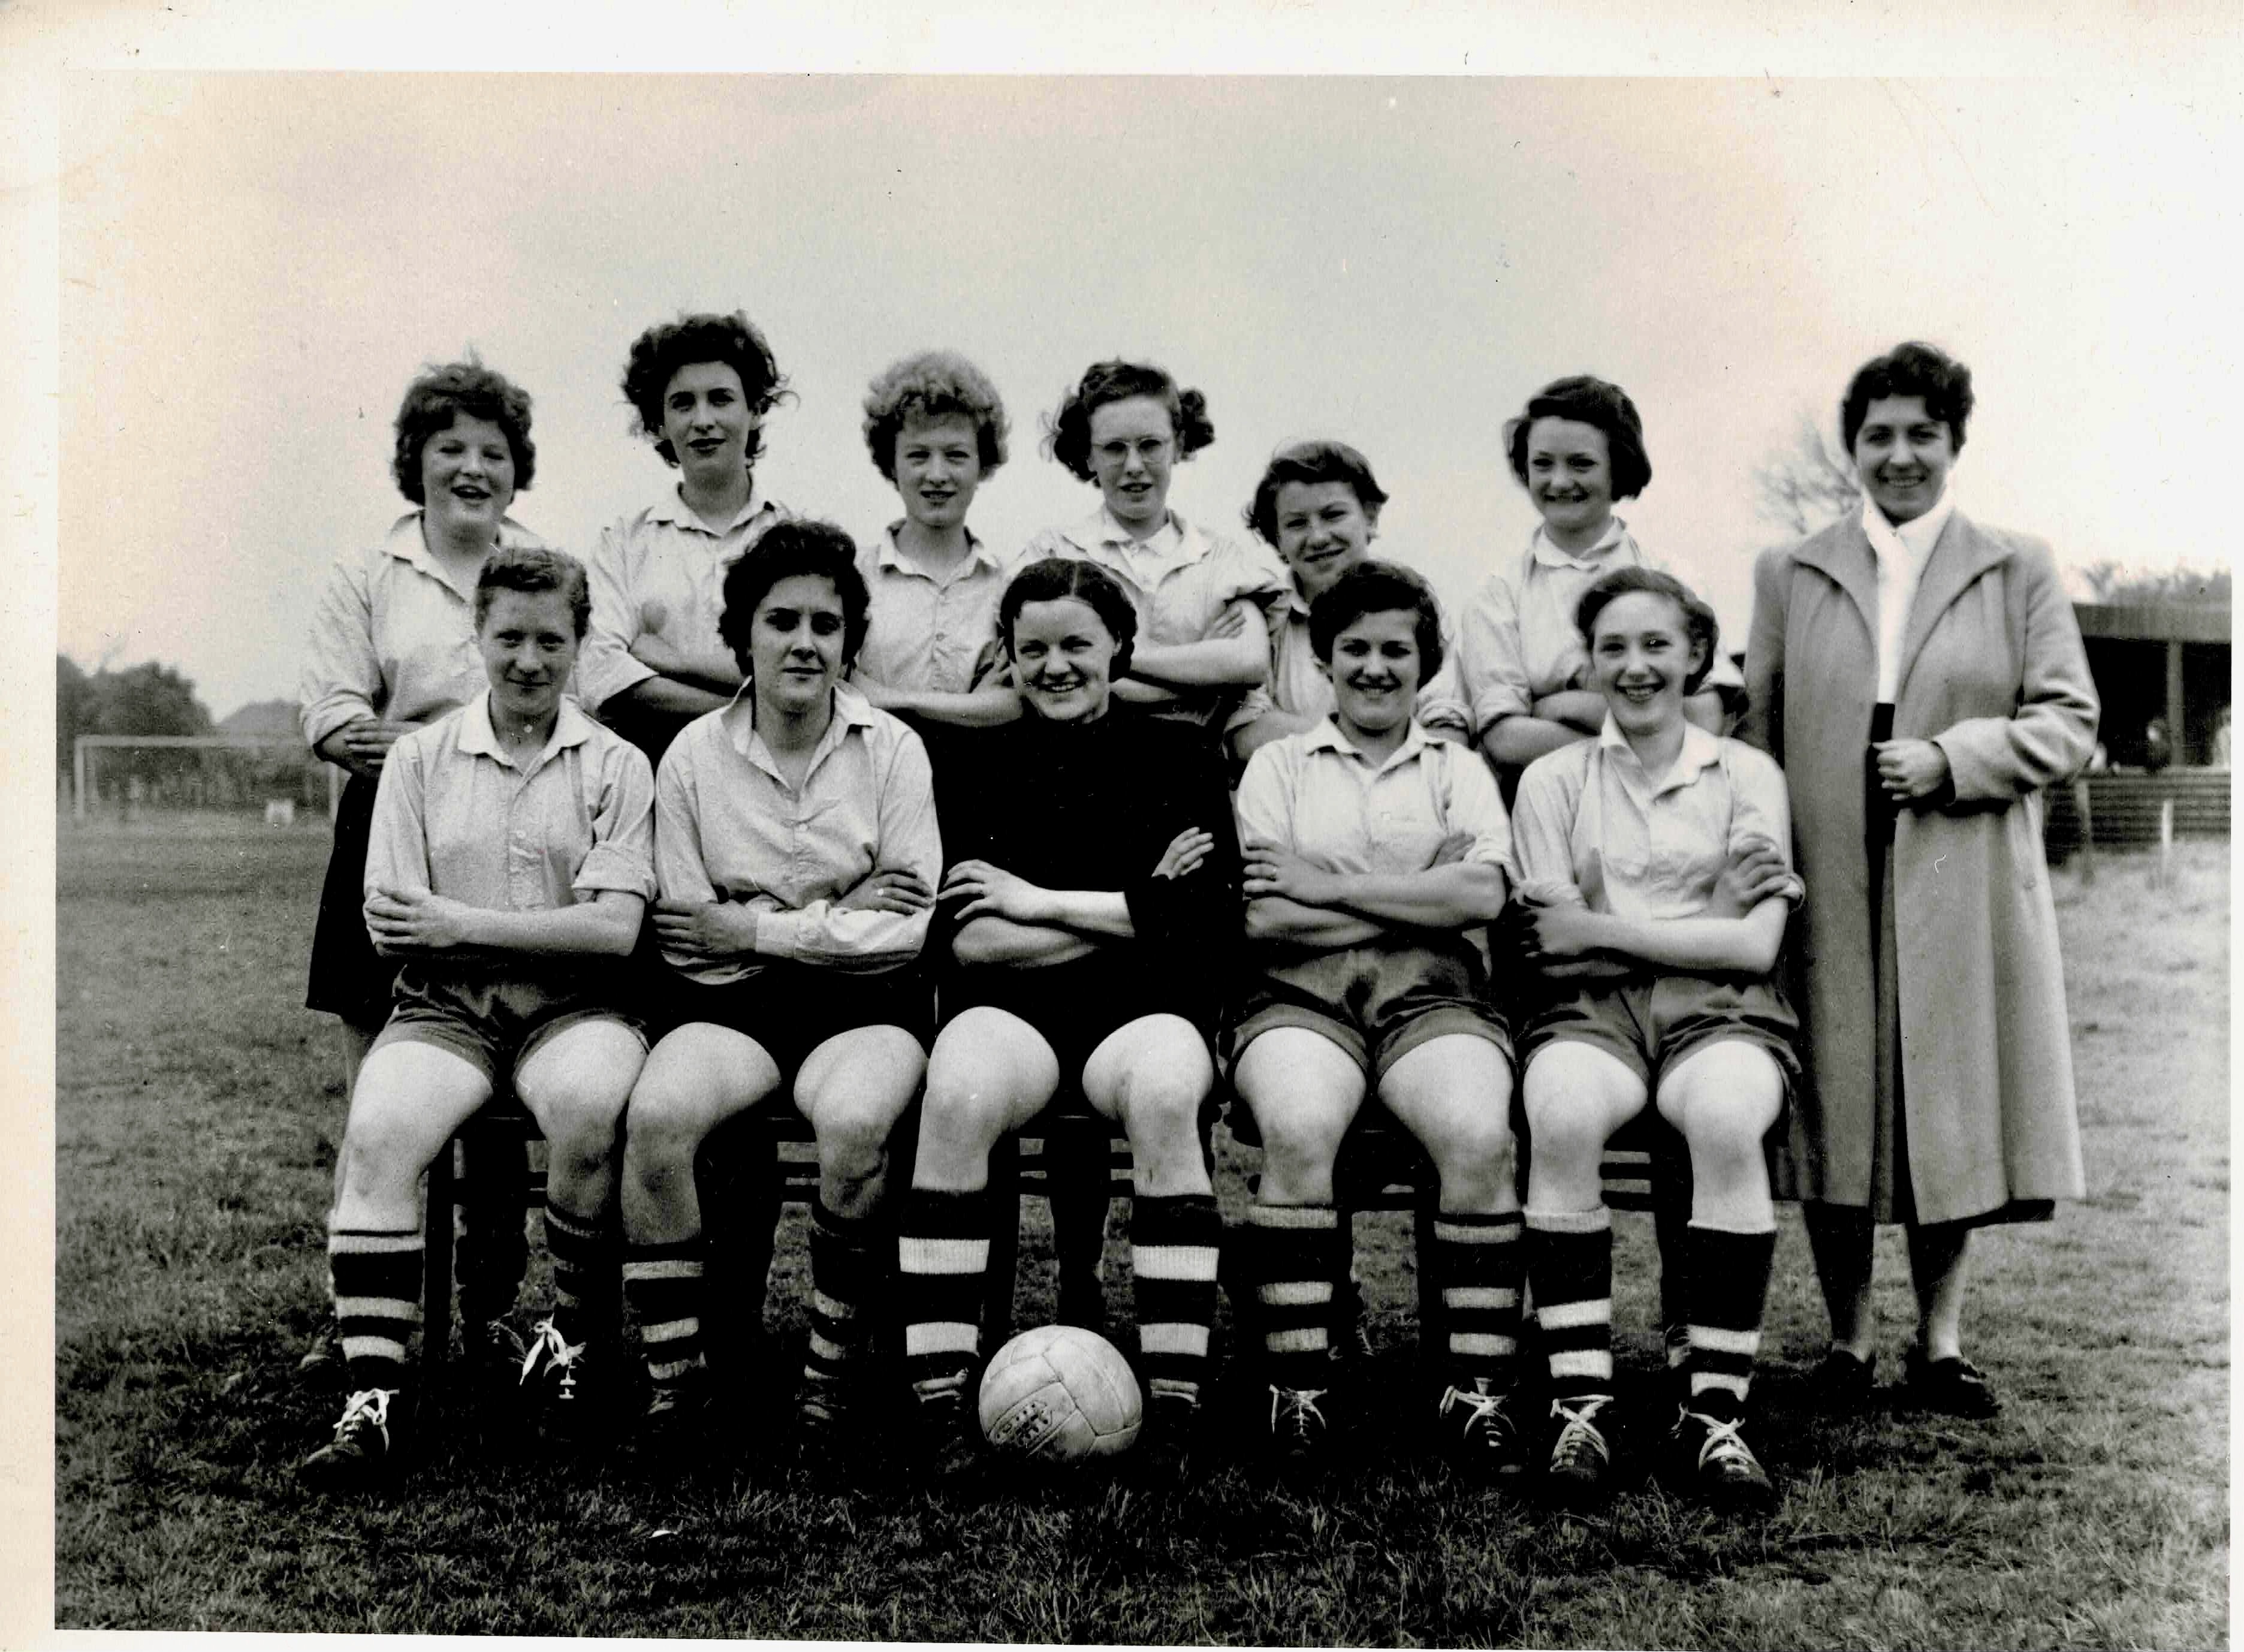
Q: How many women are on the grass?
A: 12